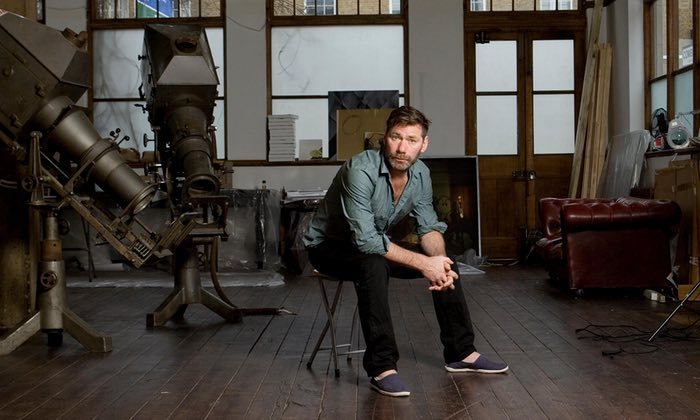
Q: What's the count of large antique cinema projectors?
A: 2